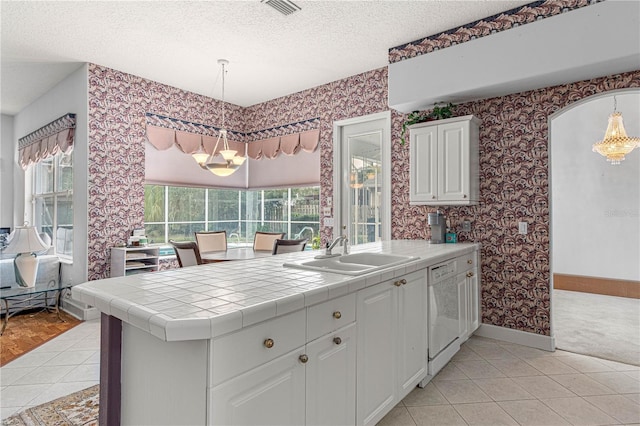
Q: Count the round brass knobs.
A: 11